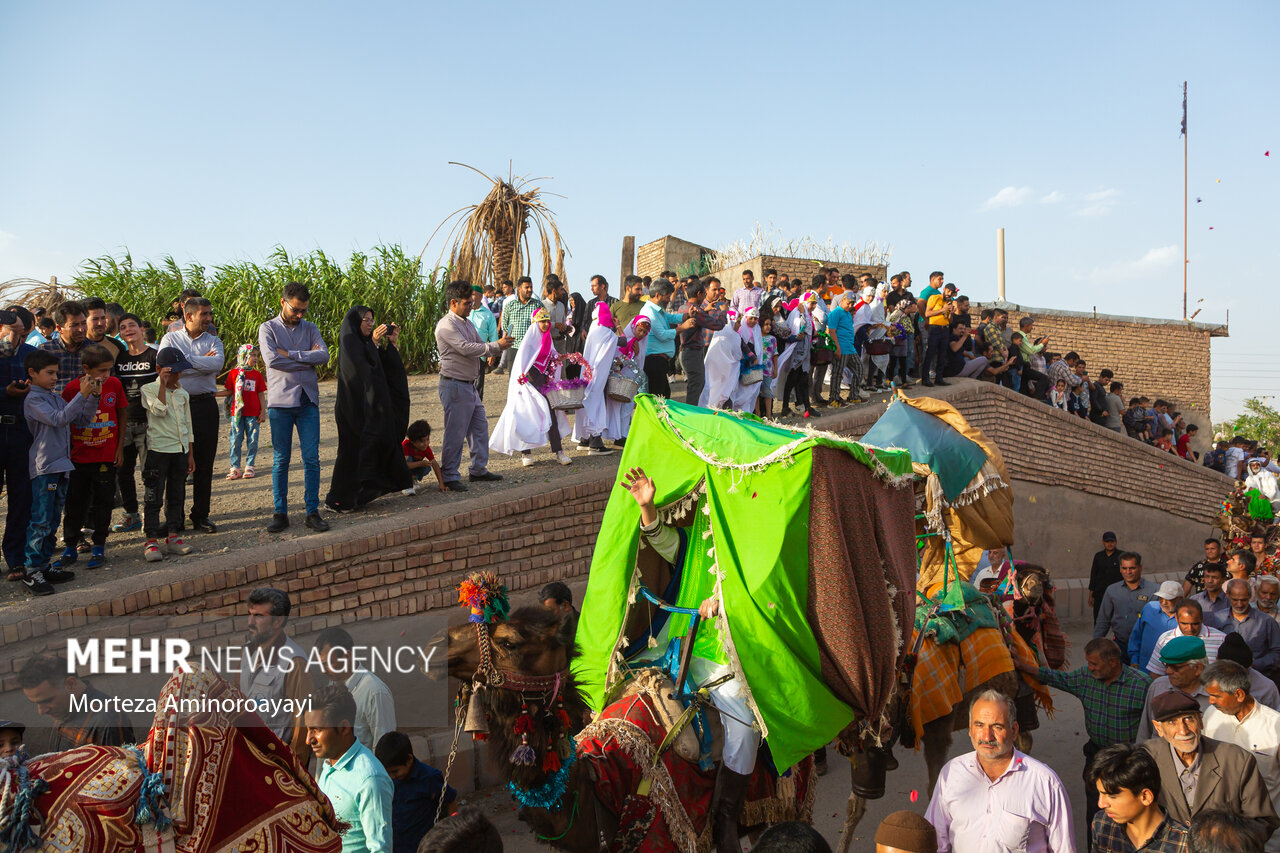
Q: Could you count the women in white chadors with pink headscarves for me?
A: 6